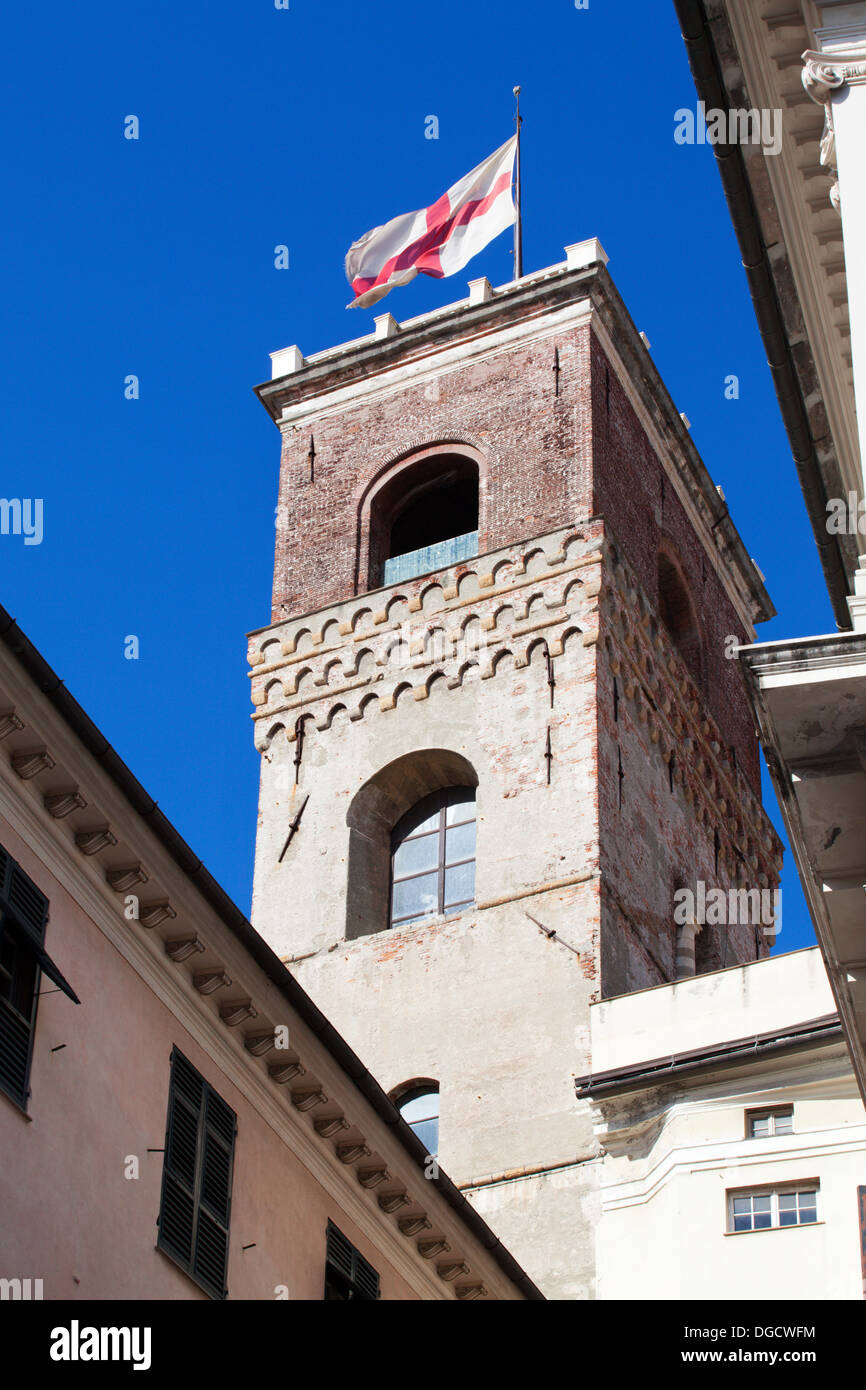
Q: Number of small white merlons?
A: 8